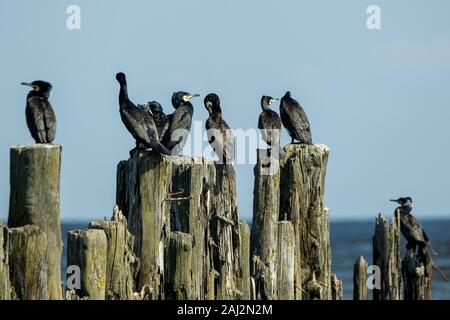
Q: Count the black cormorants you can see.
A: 8